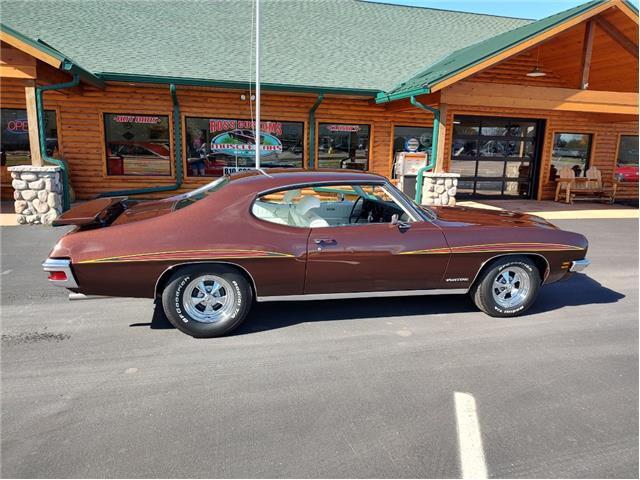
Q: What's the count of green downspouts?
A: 4